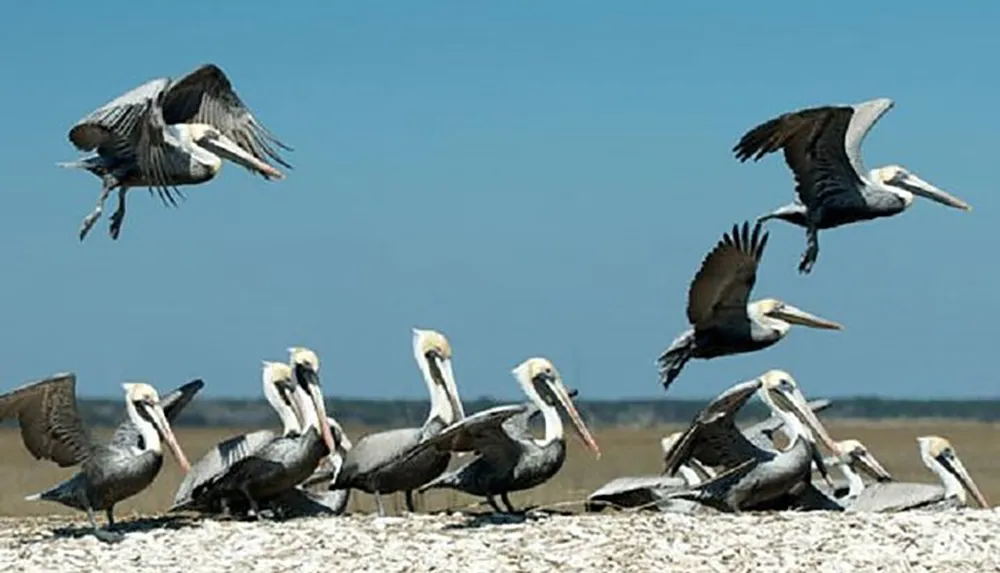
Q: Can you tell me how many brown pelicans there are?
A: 13